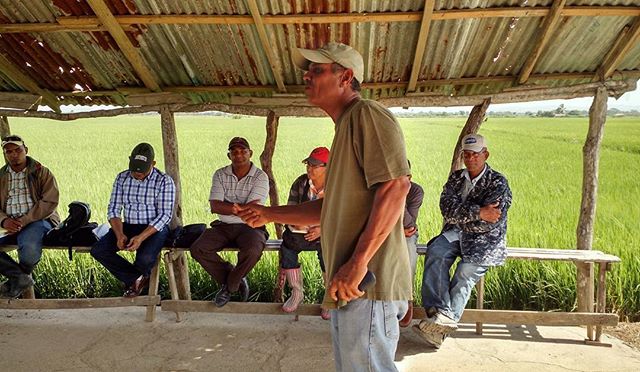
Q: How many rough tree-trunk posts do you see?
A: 5